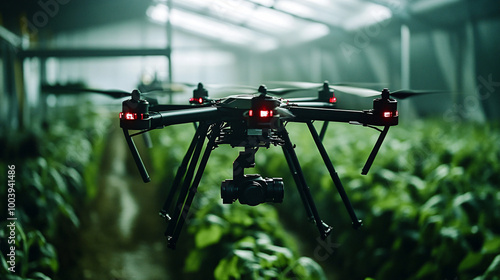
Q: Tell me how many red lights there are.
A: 5